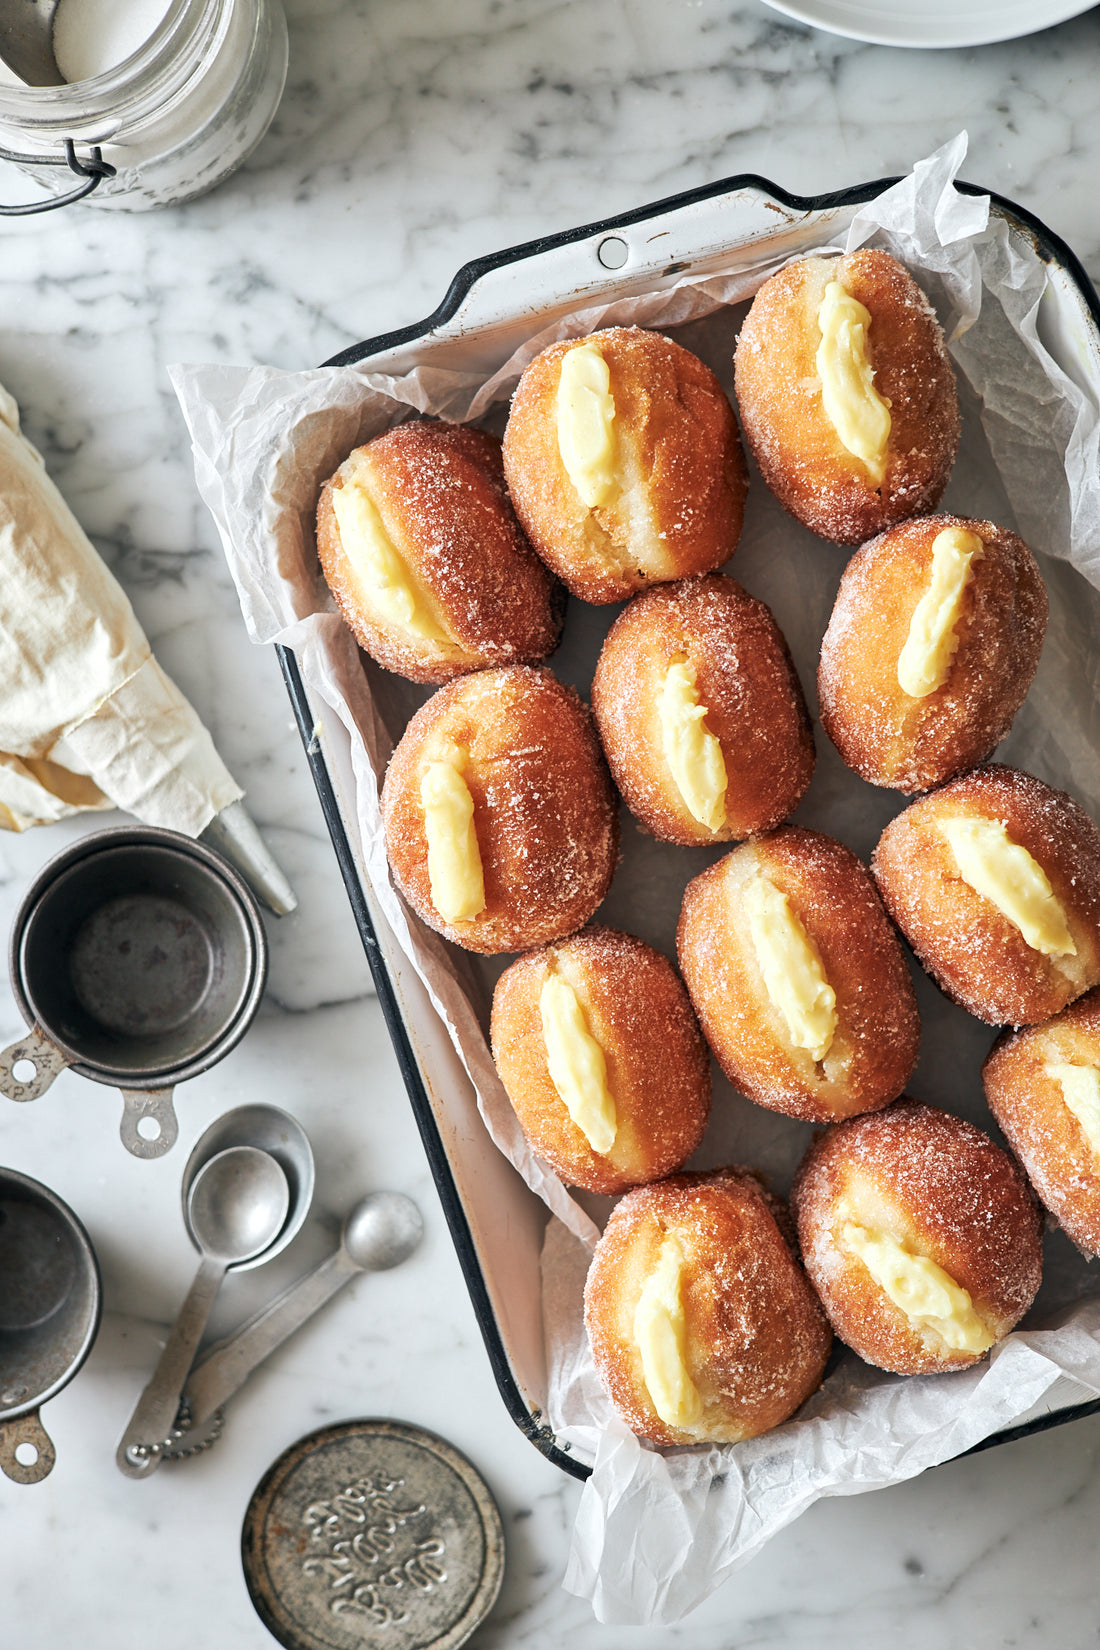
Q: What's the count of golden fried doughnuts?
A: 12